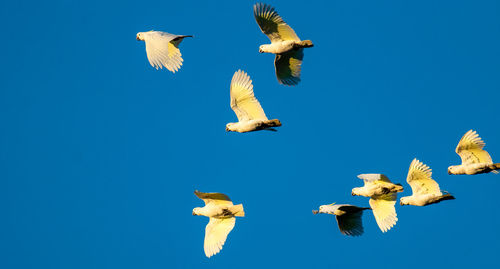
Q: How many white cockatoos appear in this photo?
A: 8